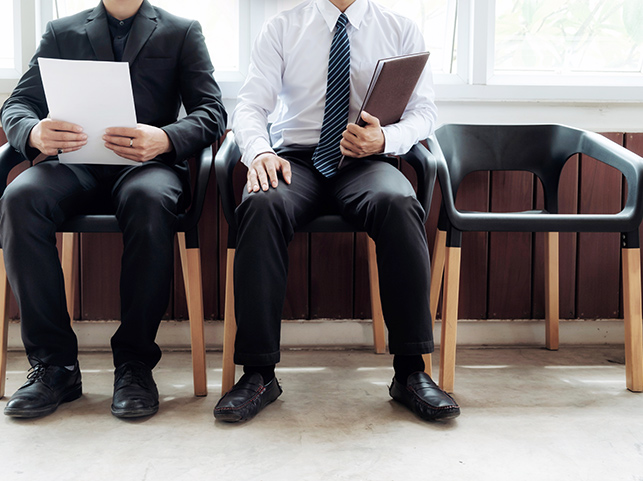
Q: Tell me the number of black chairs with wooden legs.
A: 3